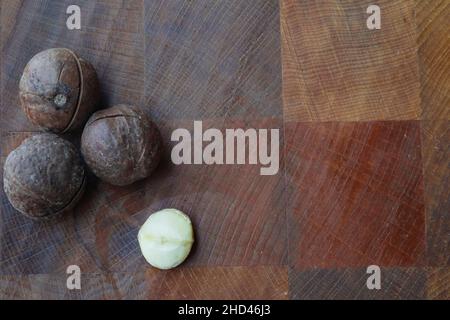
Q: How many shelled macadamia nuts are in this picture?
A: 1